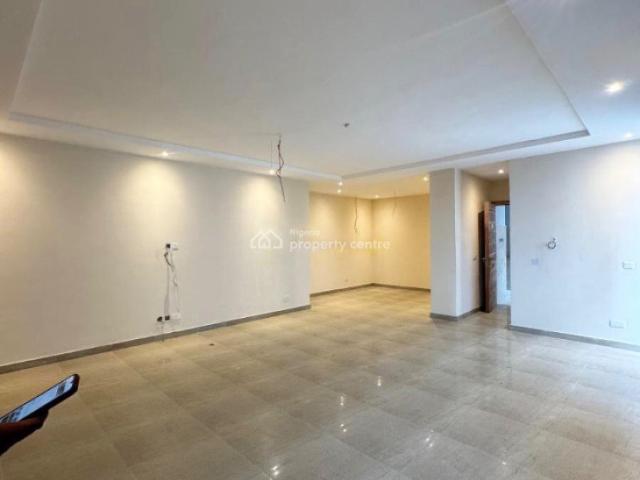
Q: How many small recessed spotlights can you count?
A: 9